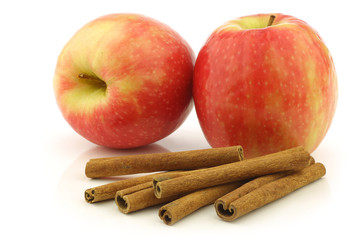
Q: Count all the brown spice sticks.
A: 6